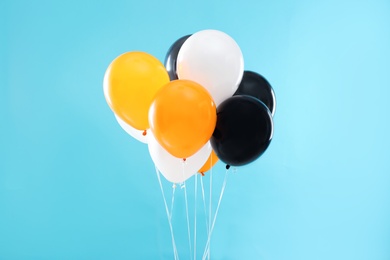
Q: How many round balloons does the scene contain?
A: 9